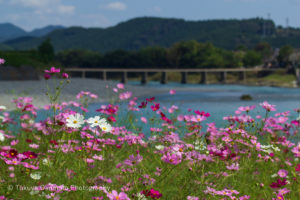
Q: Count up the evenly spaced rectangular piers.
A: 9